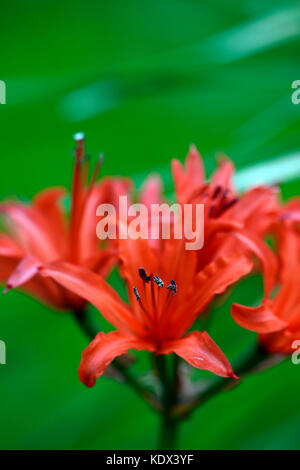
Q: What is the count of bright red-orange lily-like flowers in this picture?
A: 4